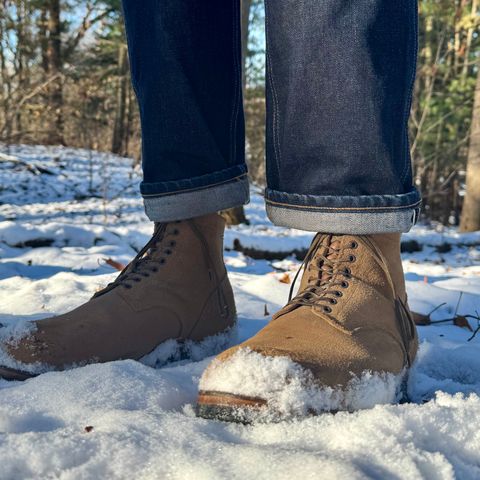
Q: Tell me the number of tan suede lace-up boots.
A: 2